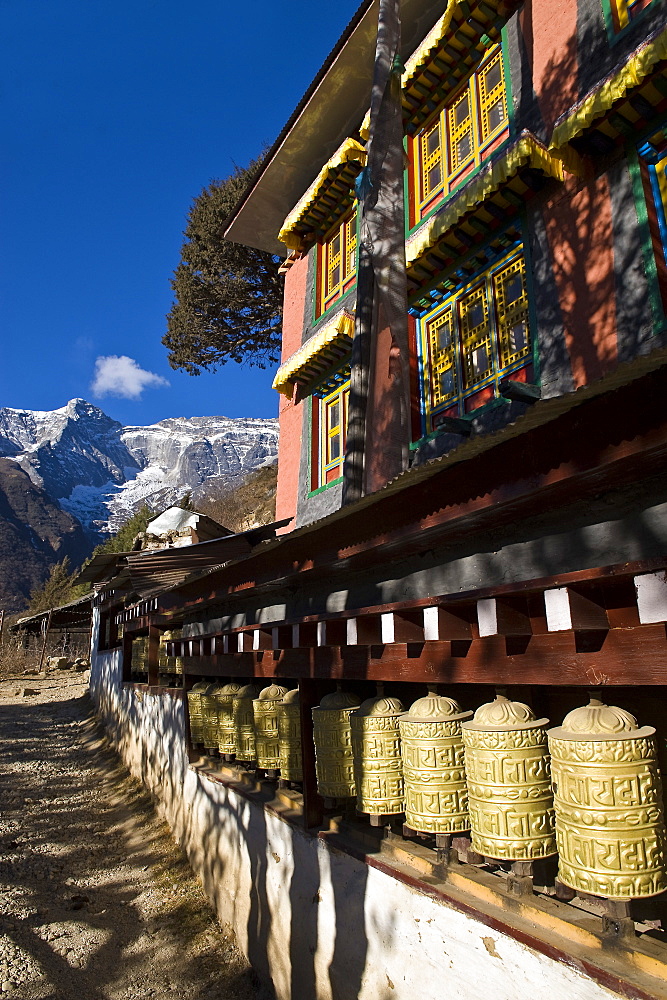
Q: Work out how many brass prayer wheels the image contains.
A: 11